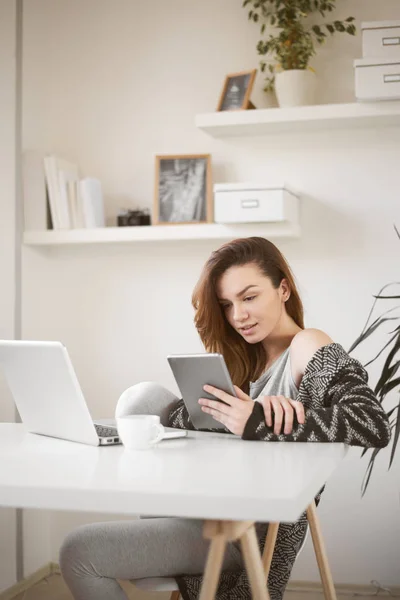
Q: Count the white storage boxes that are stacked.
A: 2